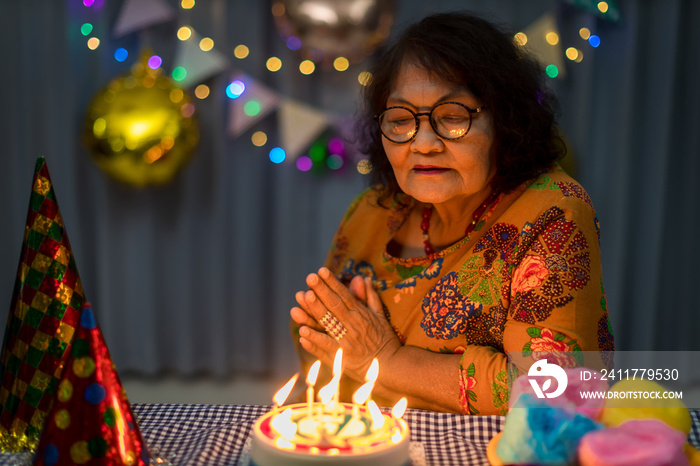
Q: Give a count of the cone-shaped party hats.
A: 2